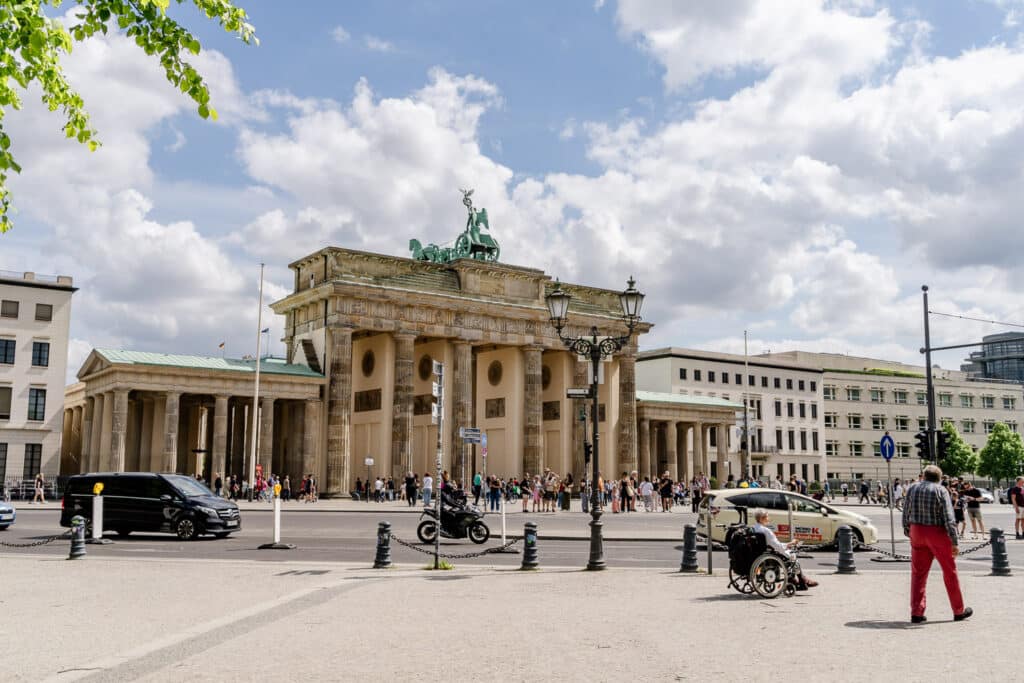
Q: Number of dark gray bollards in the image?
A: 6